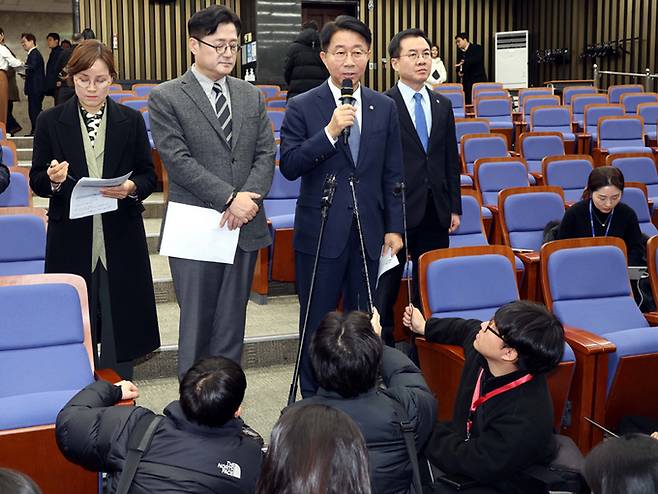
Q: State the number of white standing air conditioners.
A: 1